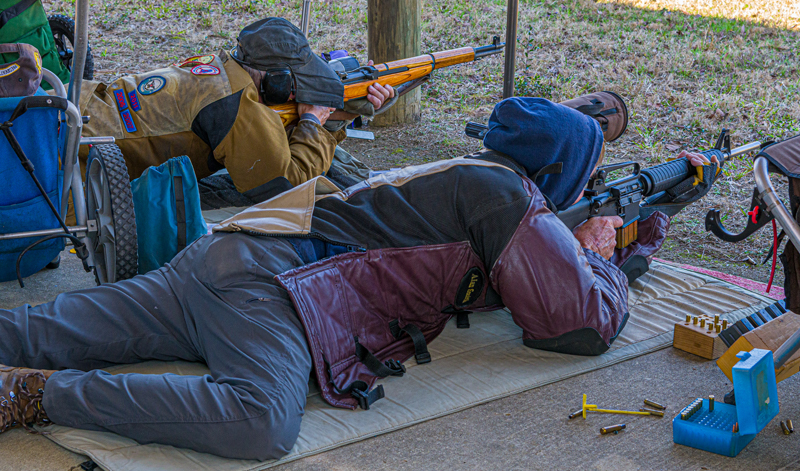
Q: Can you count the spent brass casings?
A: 6